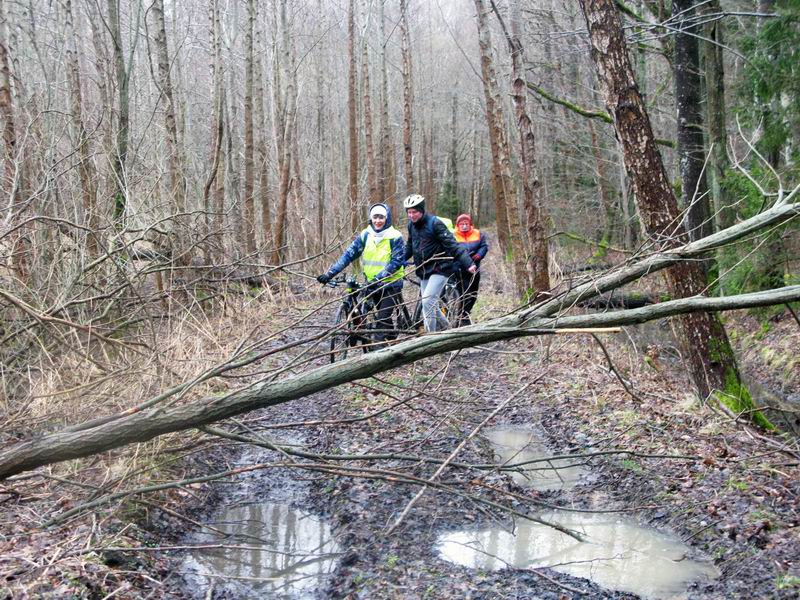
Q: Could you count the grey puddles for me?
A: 3